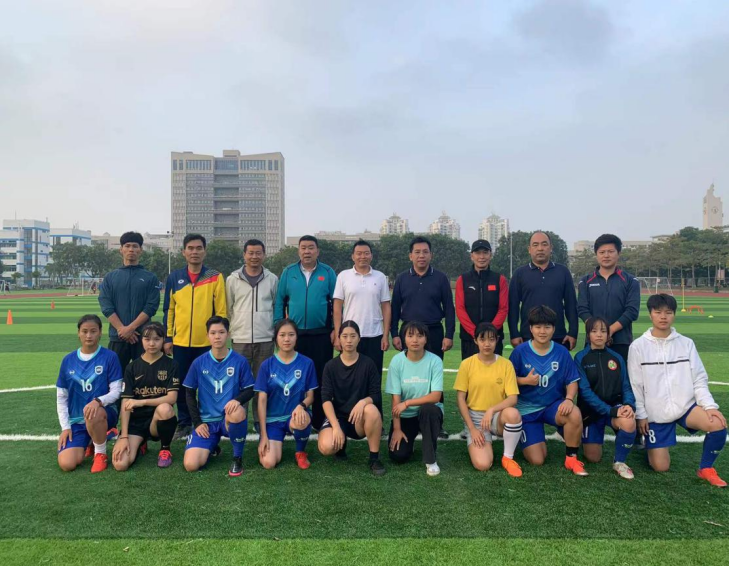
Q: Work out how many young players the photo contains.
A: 10